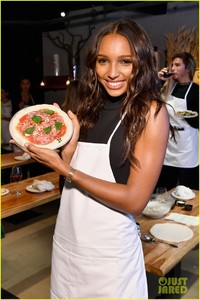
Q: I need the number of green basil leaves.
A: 5